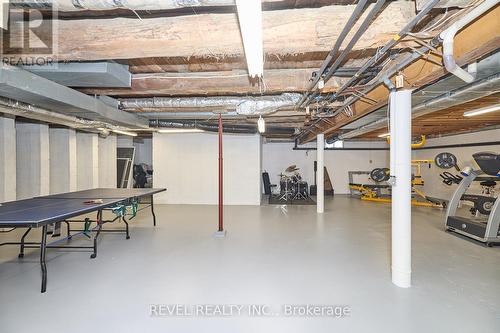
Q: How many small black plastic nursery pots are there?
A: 0